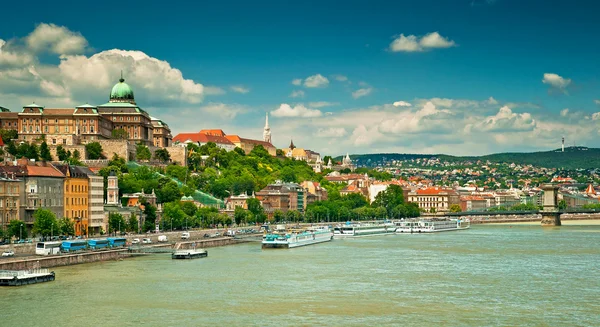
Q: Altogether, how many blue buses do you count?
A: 3